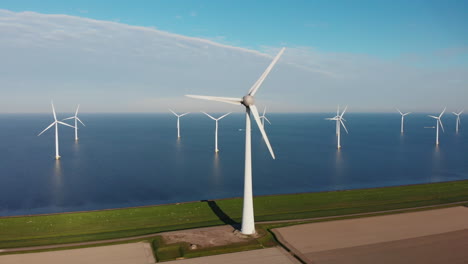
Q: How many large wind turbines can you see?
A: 1